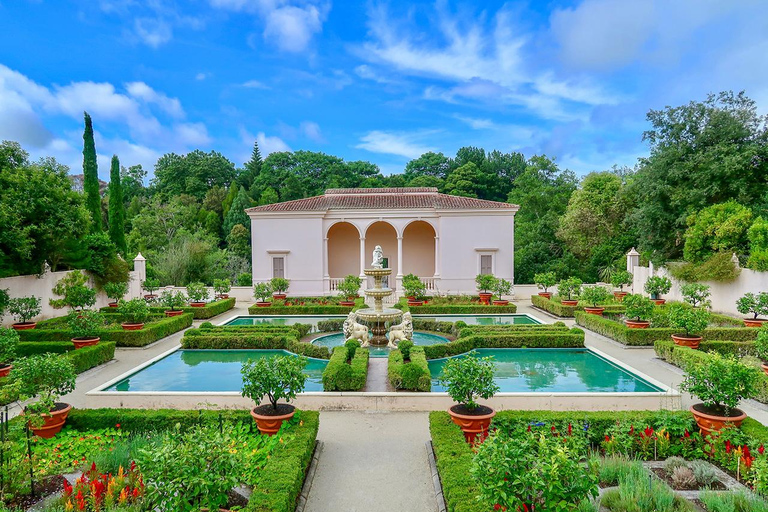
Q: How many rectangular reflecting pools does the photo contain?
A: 4